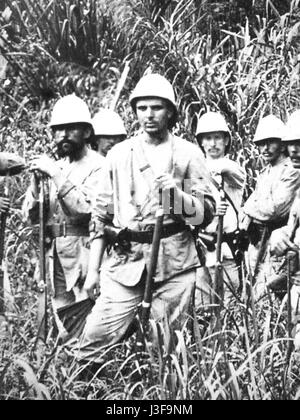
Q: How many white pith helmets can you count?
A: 6